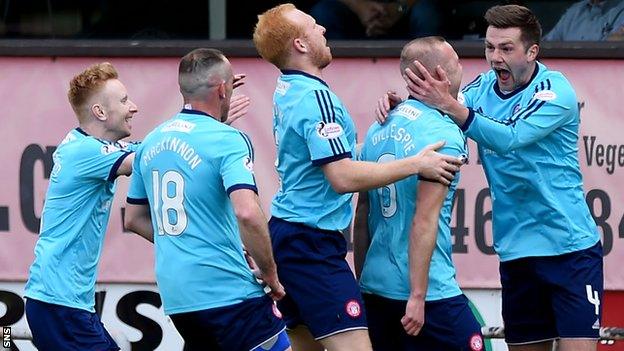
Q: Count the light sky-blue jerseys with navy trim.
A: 5